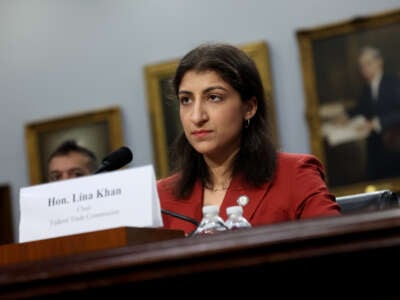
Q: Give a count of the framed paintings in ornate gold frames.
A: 3